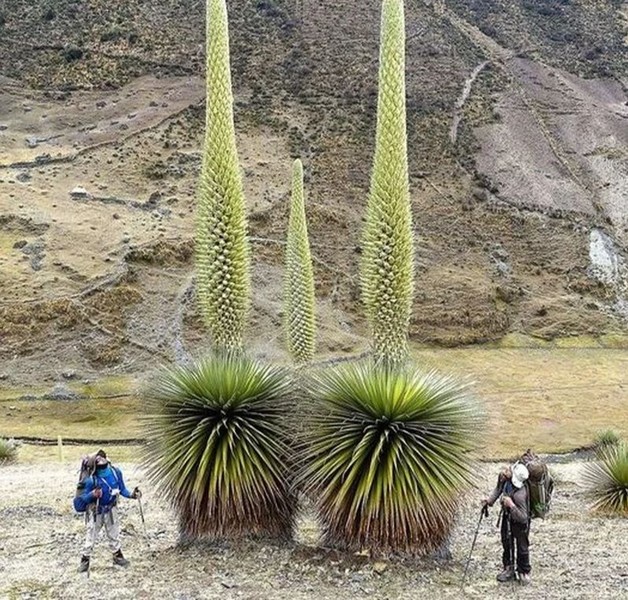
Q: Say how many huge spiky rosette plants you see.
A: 2